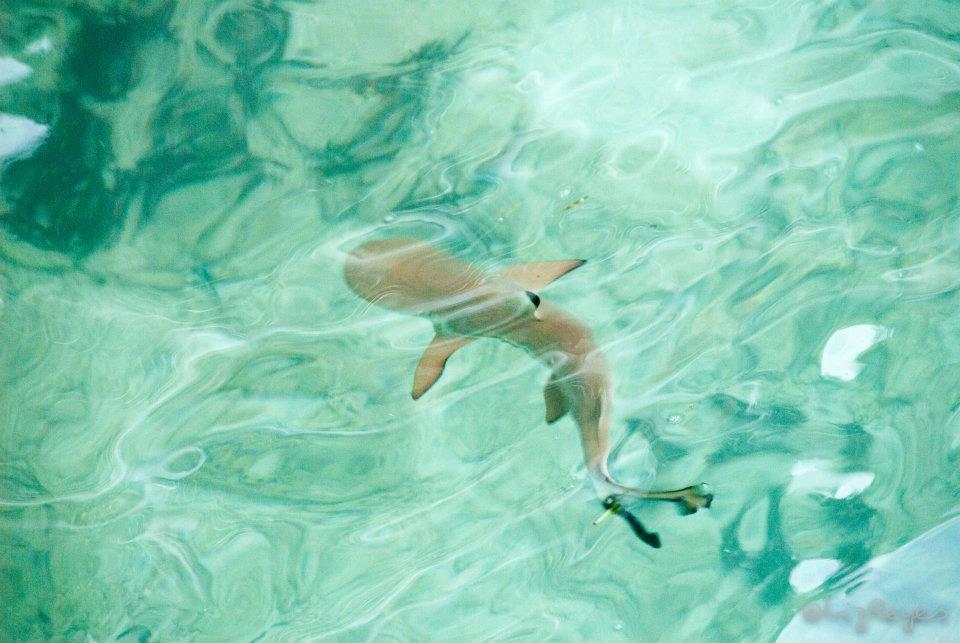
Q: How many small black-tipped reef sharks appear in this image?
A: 1